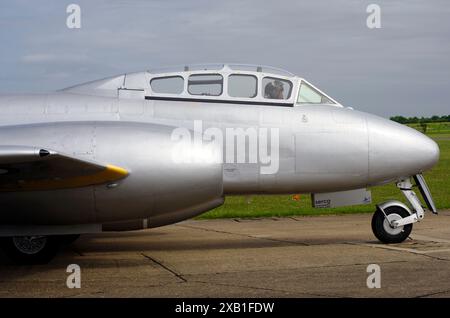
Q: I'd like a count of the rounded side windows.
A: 4